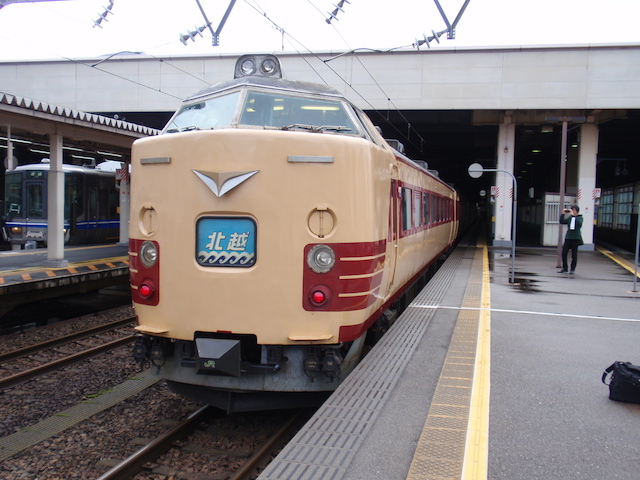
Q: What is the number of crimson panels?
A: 2